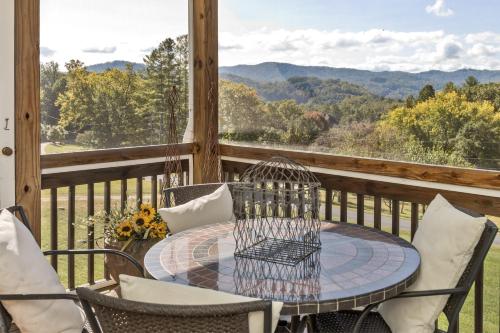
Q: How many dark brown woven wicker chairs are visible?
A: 4